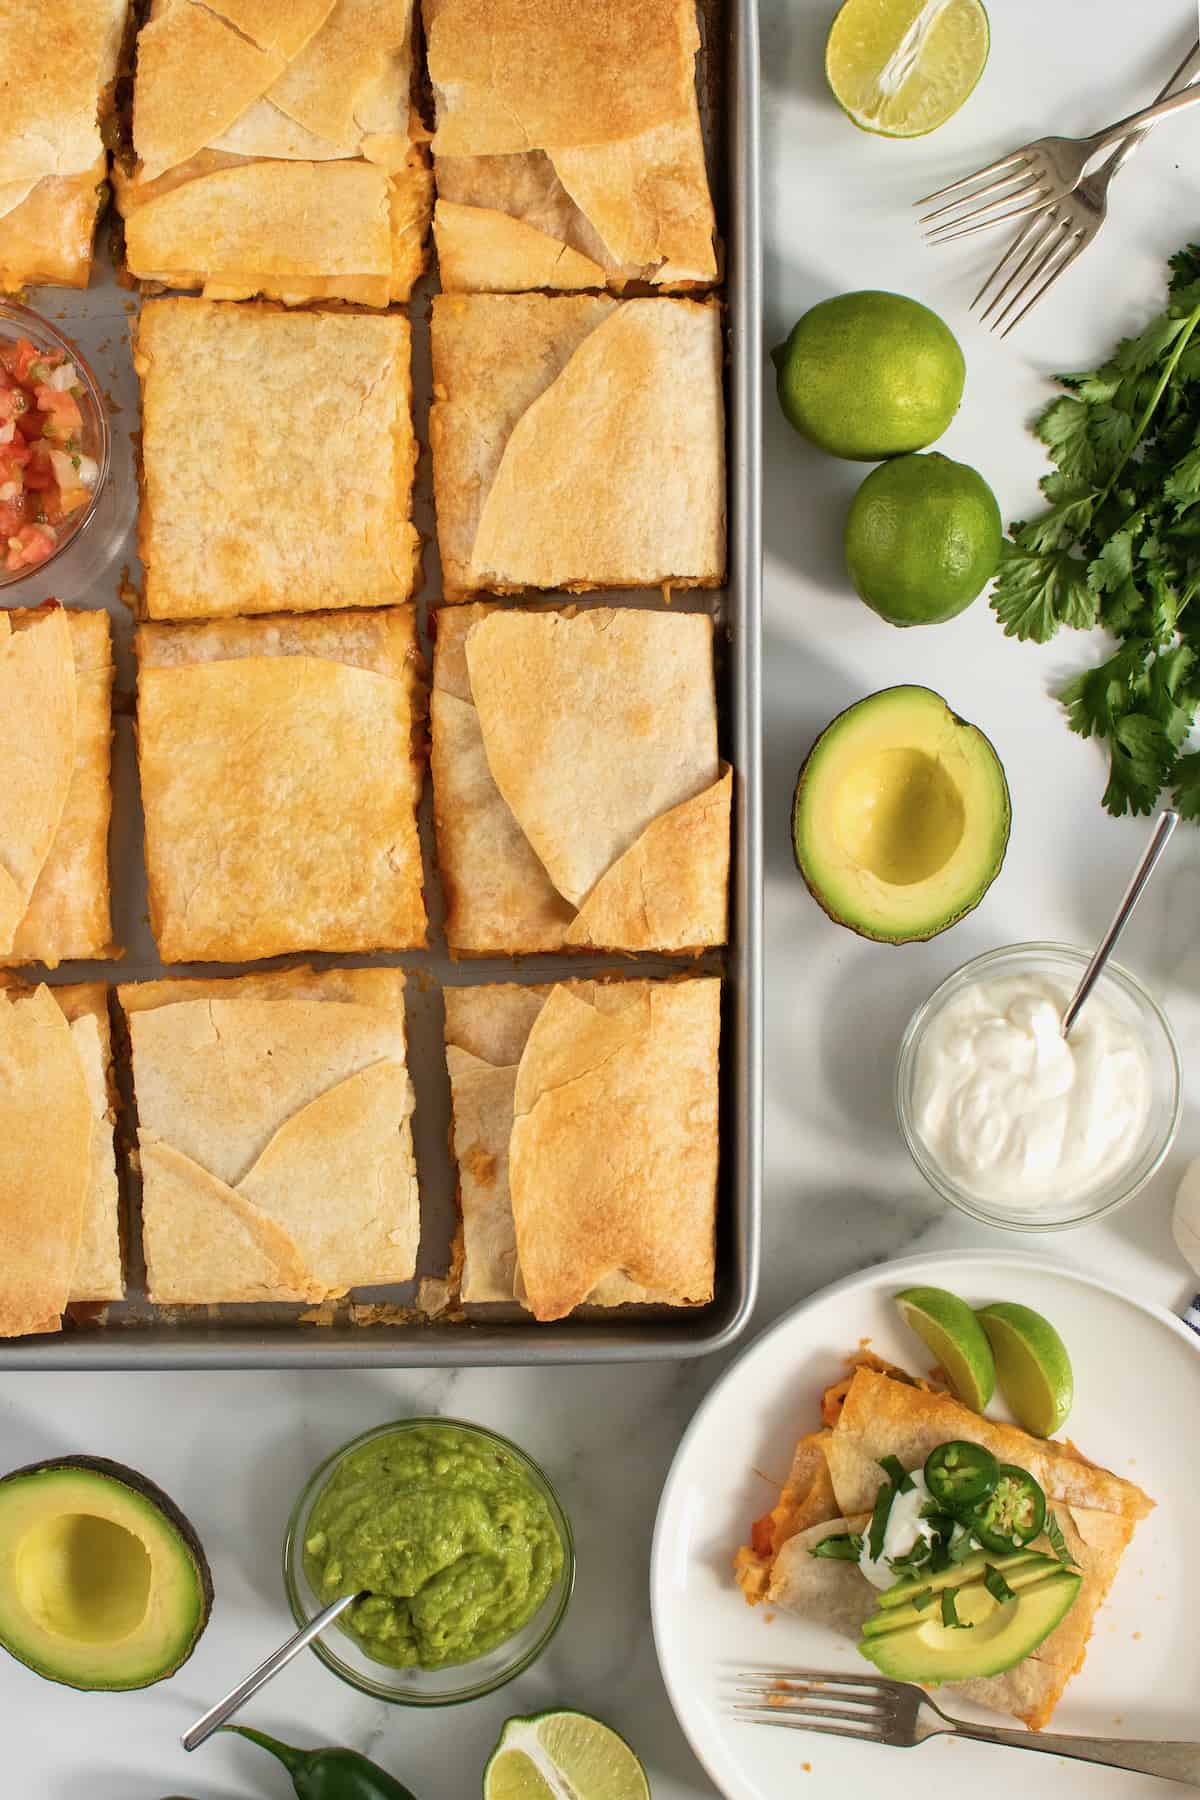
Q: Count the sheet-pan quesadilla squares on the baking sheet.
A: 11